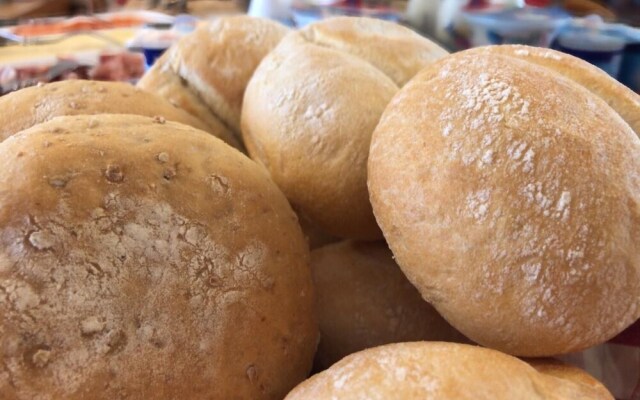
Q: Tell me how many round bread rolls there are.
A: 7